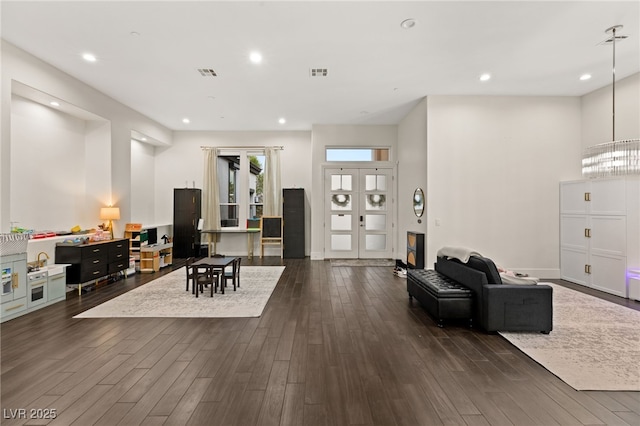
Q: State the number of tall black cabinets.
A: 2